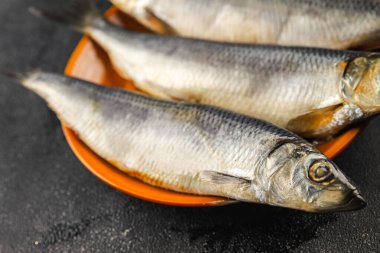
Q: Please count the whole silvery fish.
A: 3